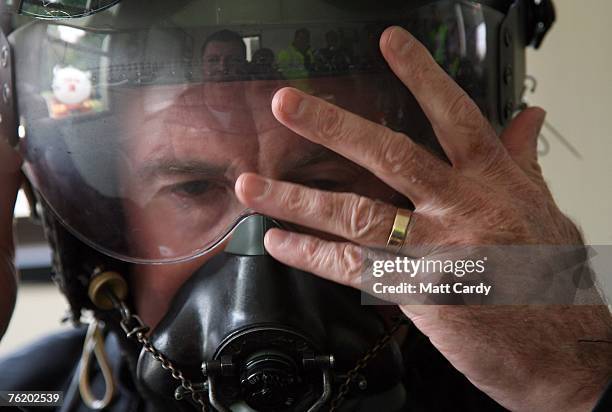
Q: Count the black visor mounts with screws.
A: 2